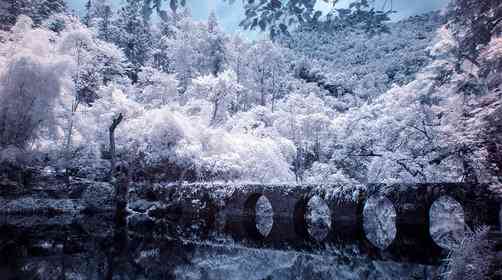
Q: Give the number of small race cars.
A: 0